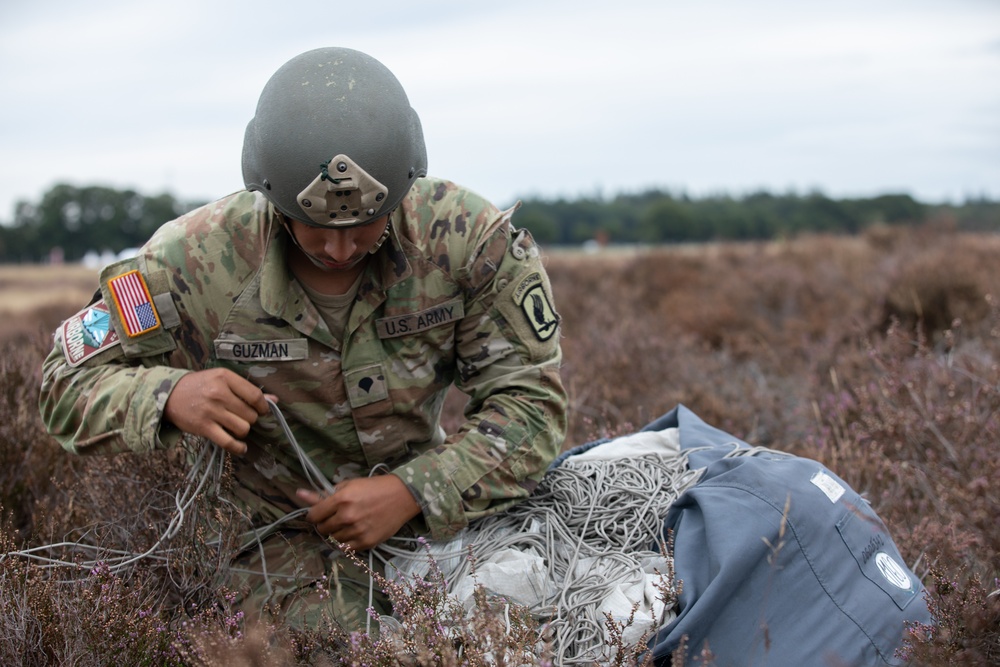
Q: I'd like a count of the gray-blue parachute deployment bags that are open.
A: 1